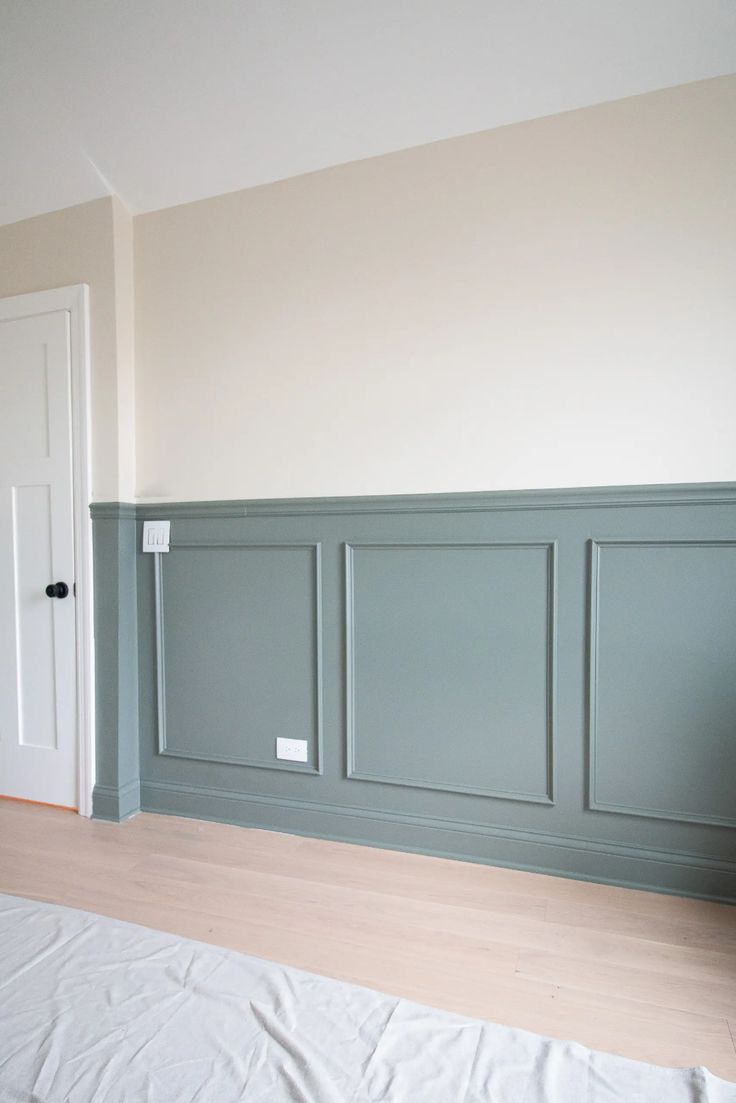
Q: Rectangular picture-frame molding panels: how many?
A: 3